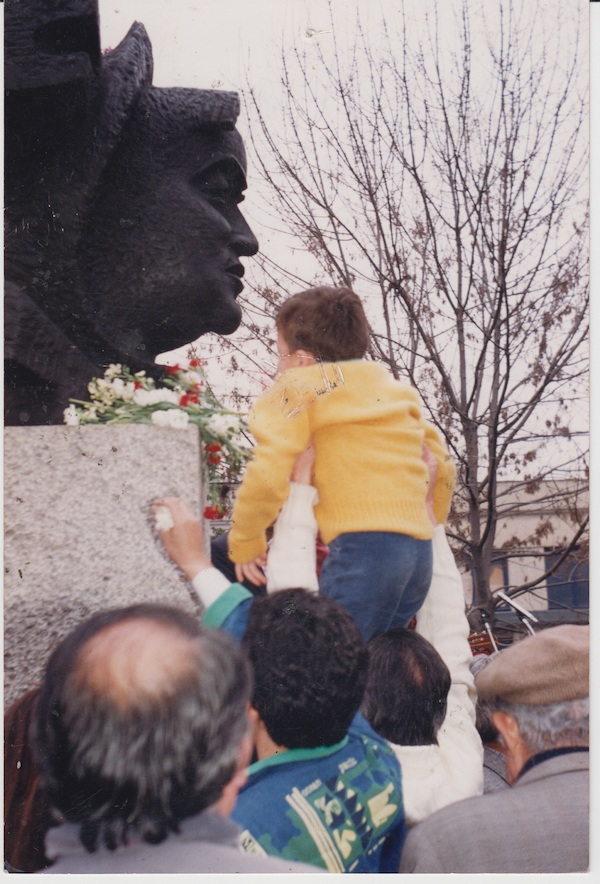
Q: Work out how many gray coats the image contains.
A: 2